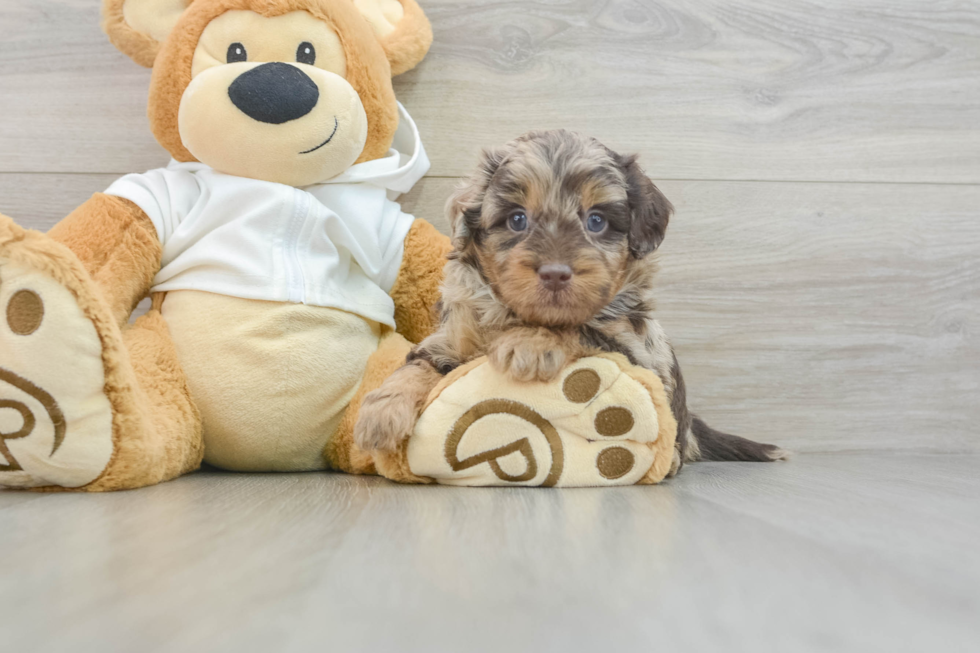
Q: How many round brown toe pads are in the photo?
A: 4